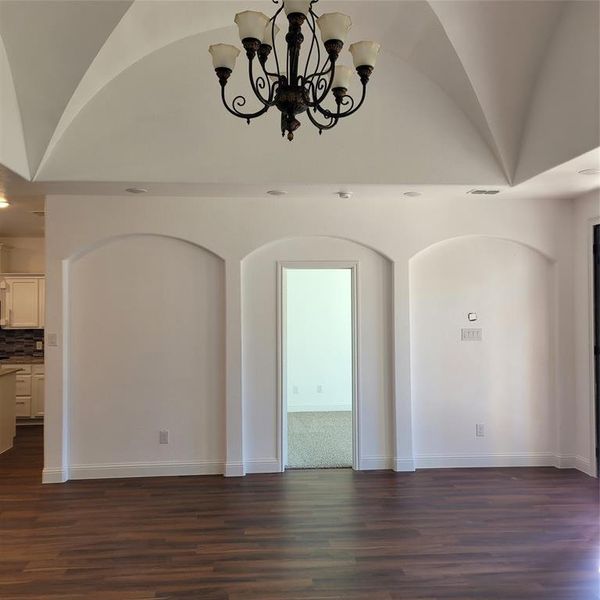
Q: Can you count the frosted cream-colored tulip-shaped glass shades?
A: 7